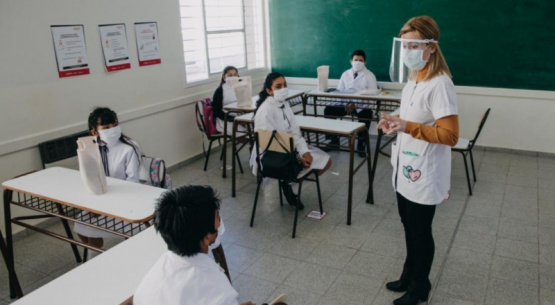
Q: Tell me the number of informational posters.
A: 3